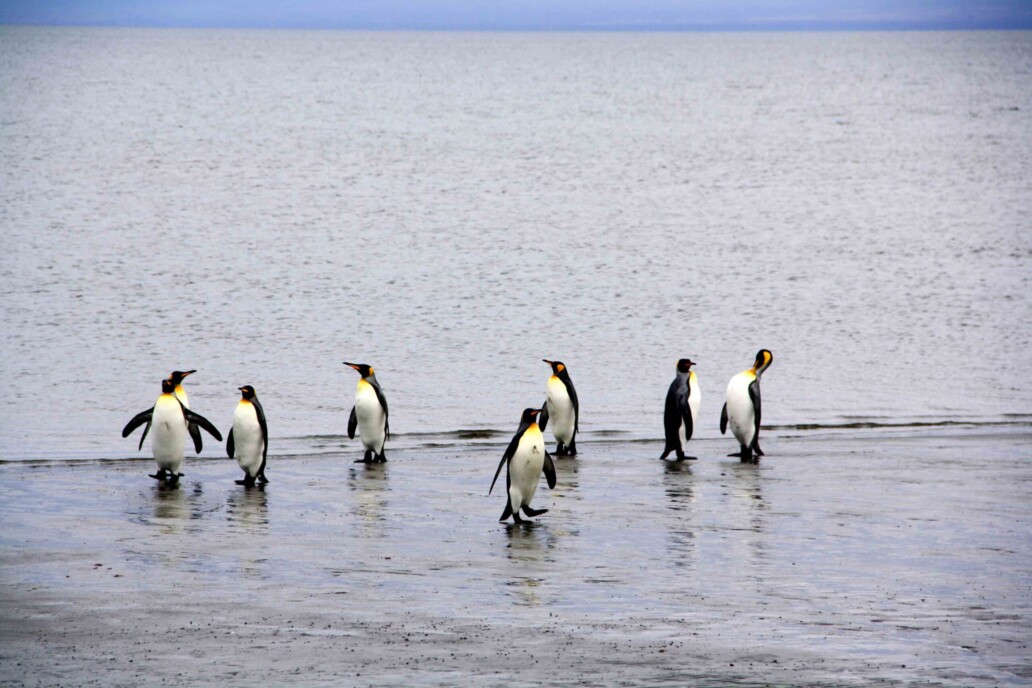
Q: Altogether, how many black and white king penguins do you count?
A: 8